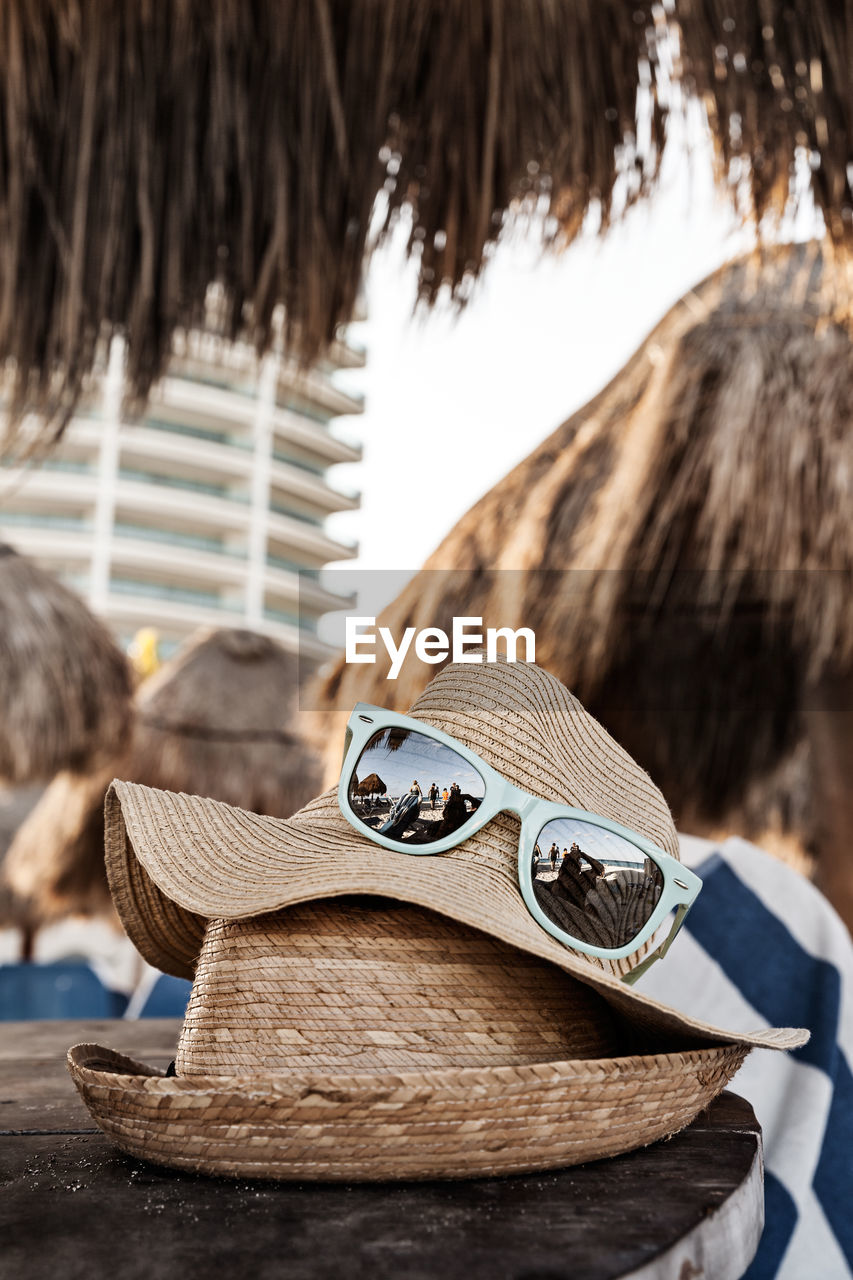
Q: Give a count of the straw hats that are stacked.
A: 2